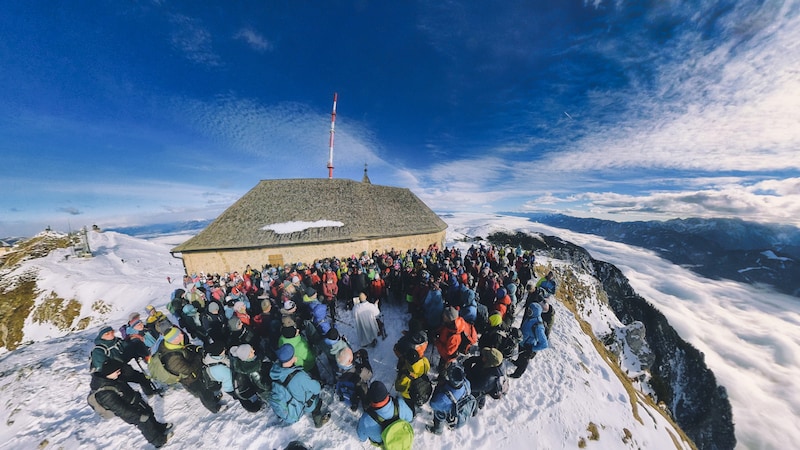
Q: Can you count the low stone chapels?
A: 1